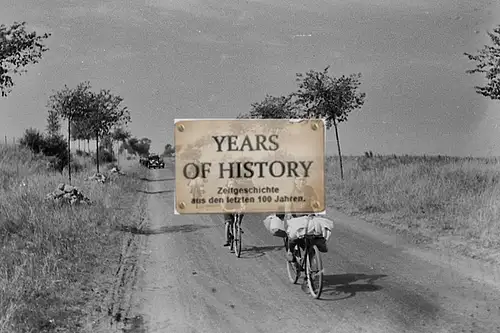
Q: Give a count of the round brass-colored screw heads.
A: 4